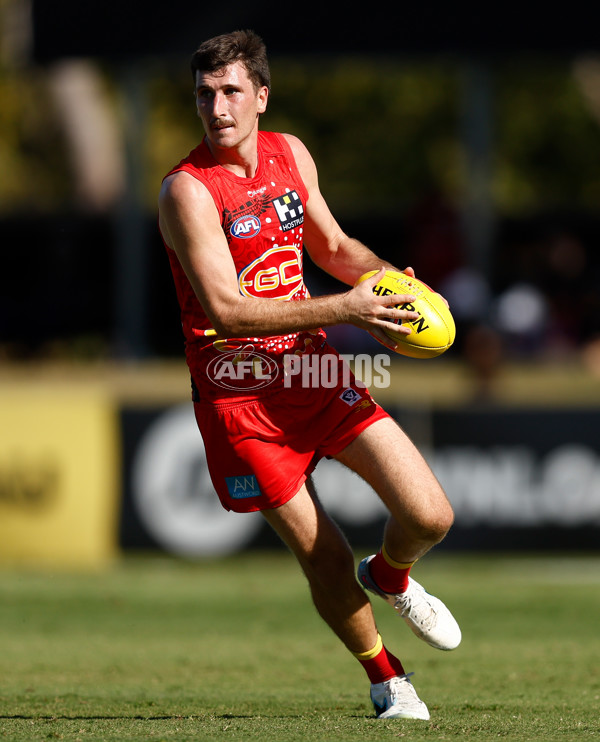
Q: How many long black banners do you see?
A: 1